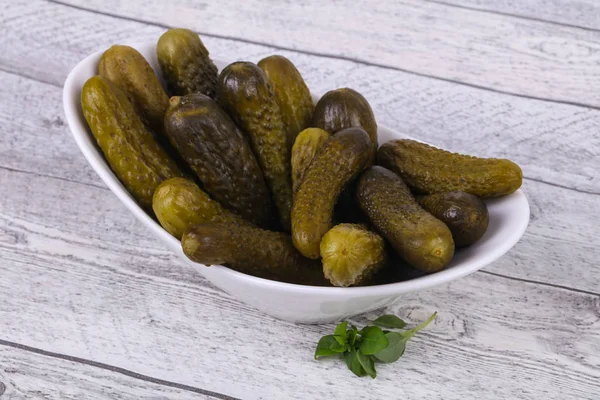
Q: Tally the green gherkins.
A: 15